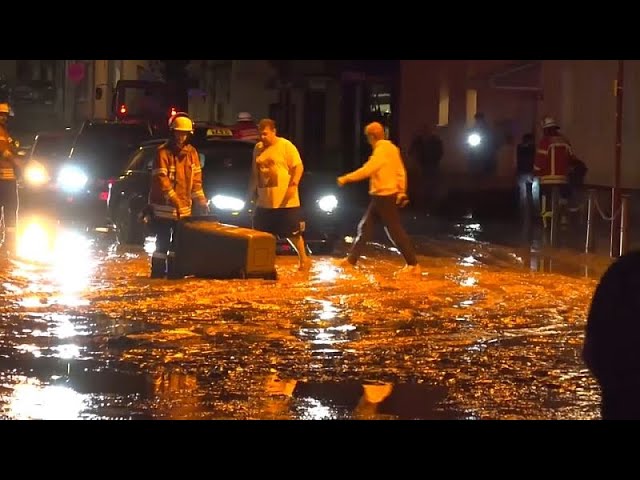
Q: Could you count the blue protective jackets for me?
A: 0